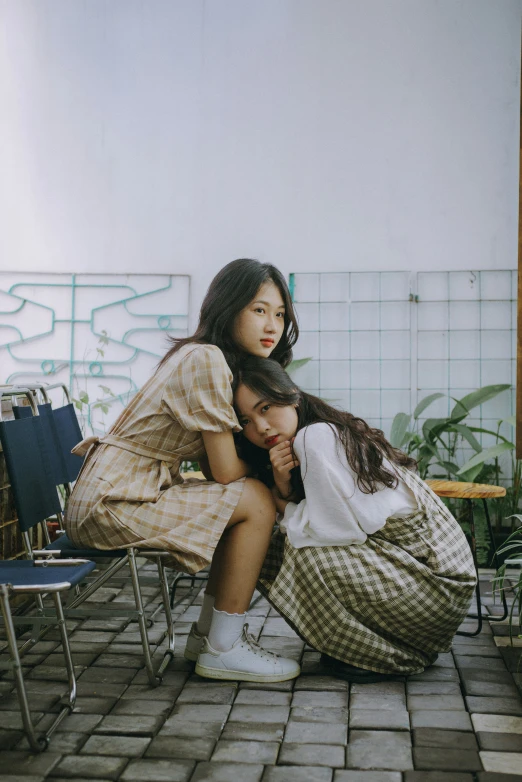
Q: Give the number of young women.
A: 2